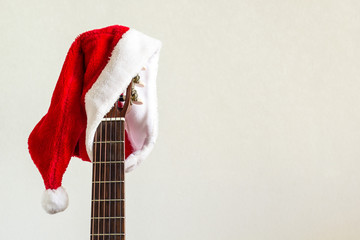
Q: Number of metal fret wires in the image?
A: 6